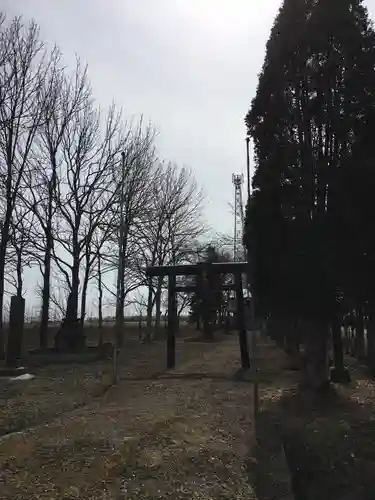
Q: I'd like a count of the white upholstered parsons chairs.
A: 0